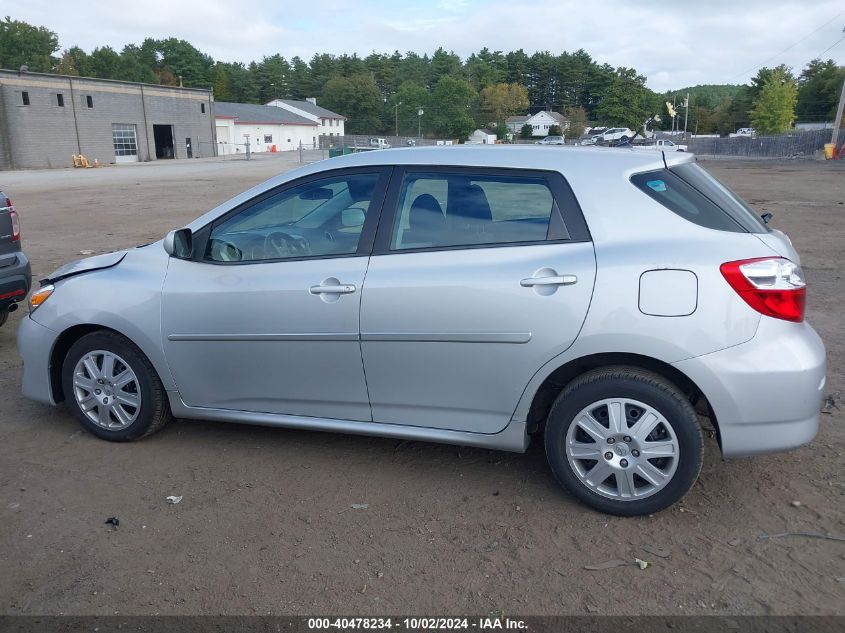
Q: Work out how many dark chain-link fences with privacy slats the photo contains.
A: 1